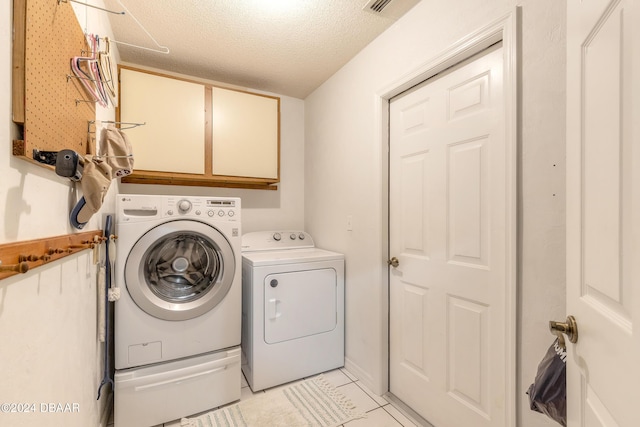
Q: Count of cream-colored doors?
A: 2